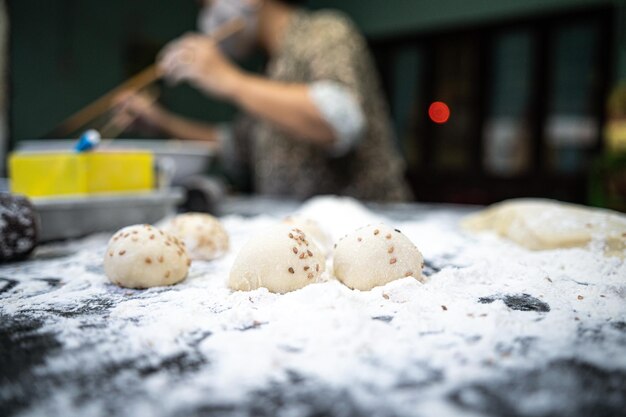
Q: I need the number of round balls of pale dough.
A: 5